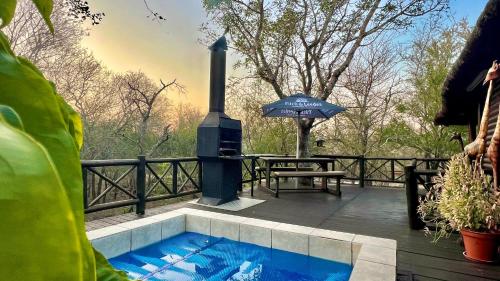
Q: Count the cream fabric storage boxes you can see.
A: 0